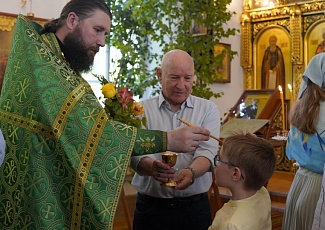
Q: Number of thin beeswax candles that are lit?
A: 2